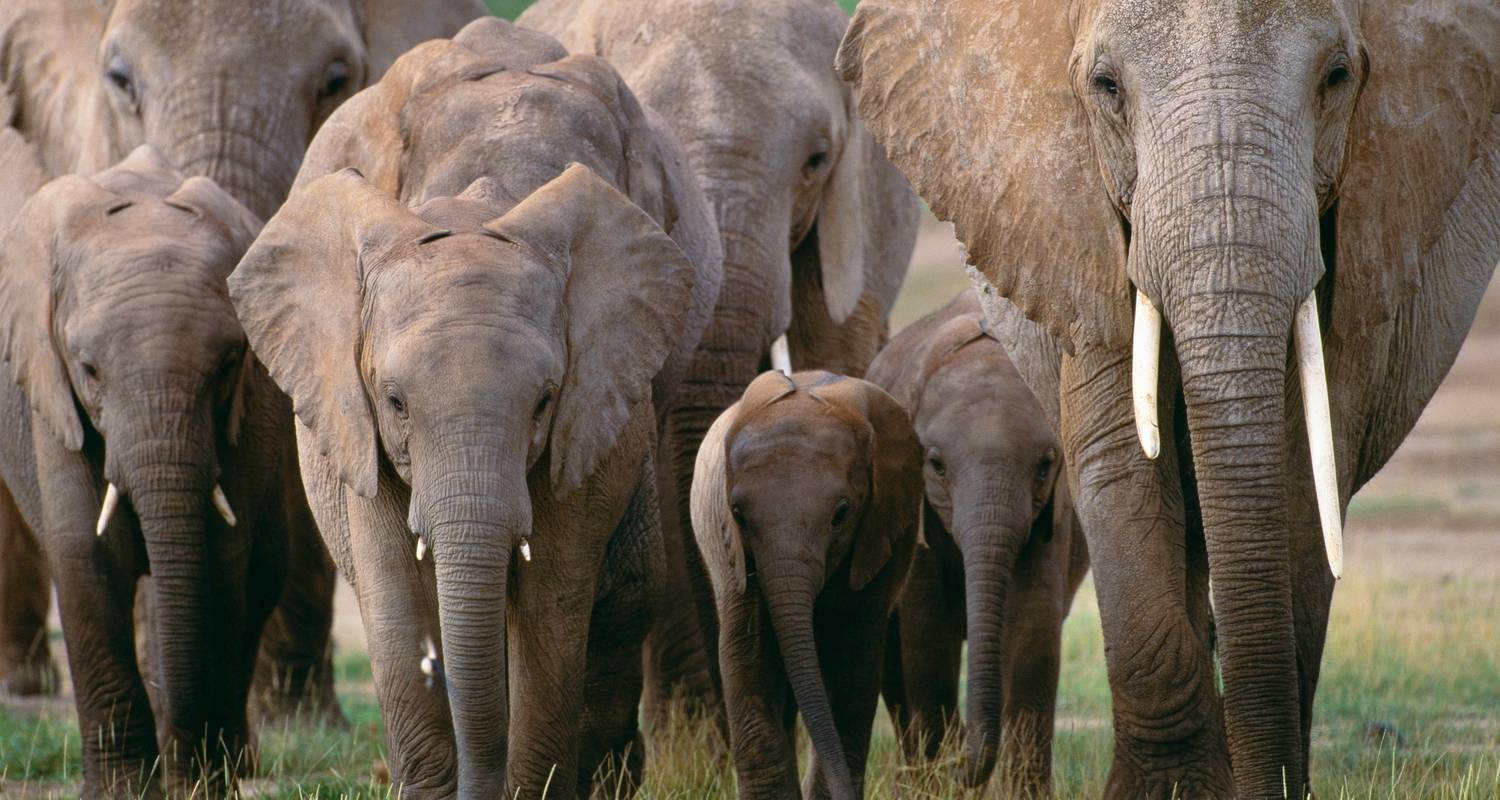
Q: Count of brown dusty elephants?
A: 8